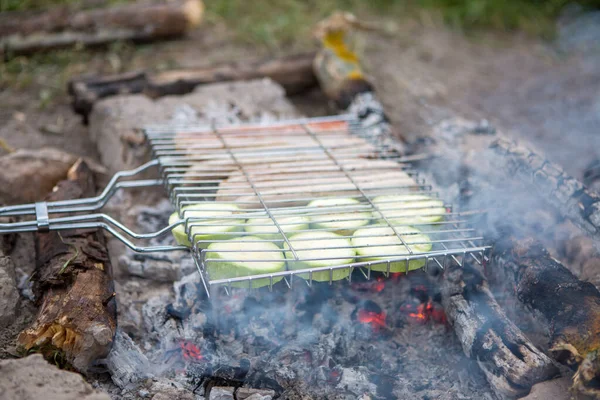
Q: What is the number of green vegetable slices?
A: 7